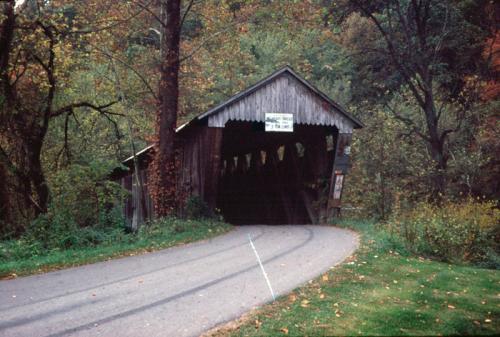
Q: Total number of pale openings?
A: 7